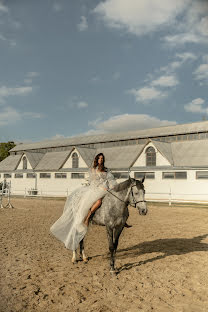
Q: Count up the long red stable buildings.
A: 0